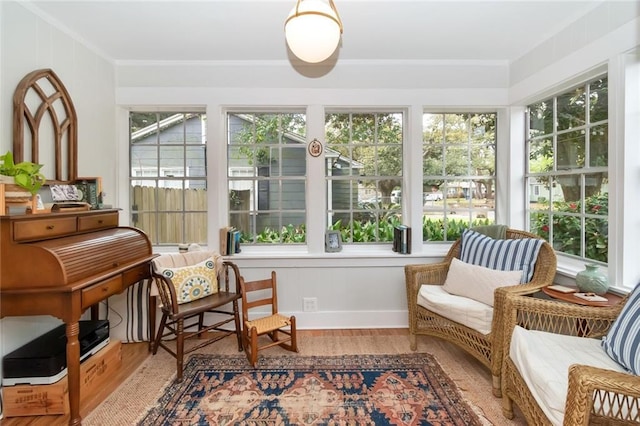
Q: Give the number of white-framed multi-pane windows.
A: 5